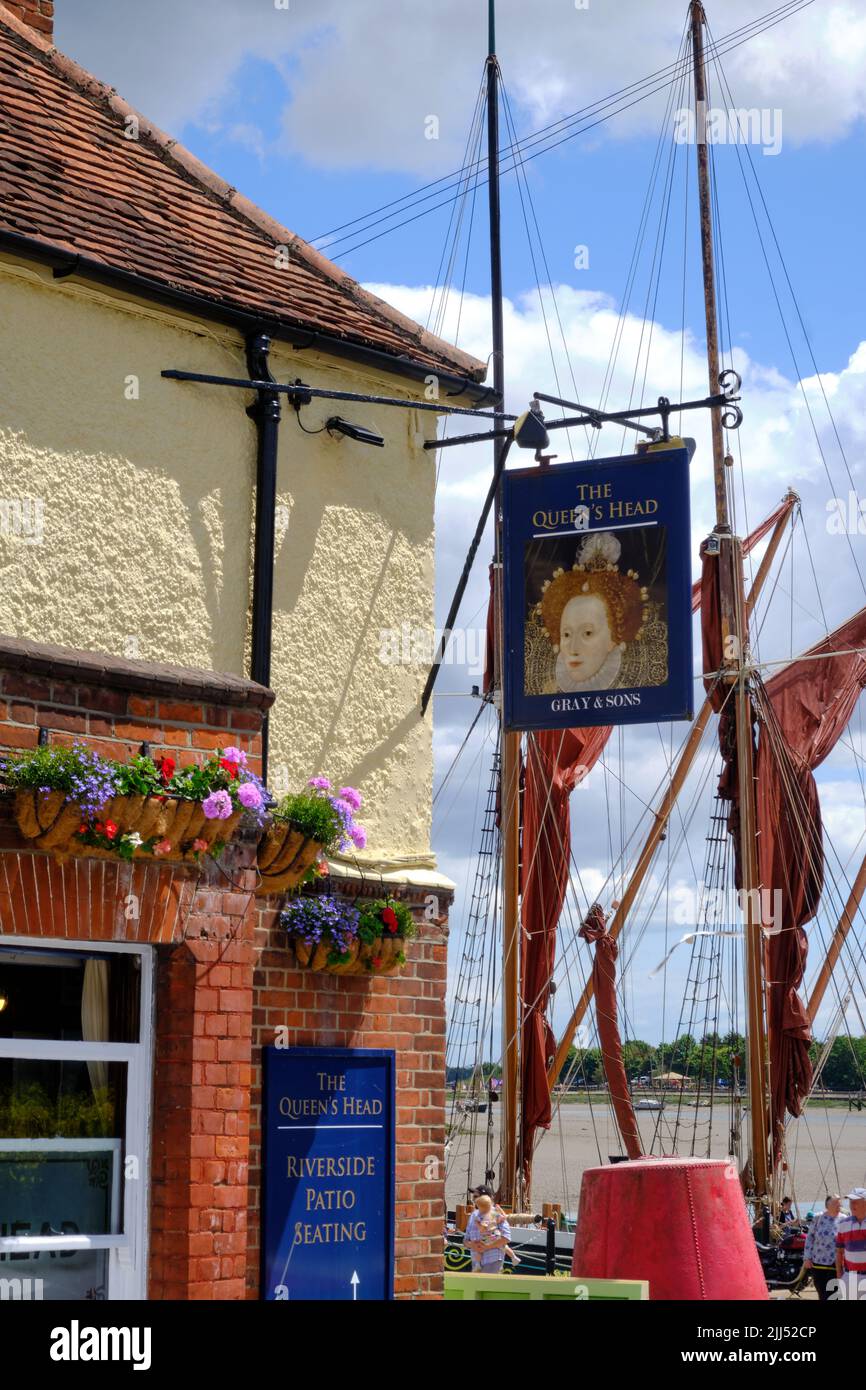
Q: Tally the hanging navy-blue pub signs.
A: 1